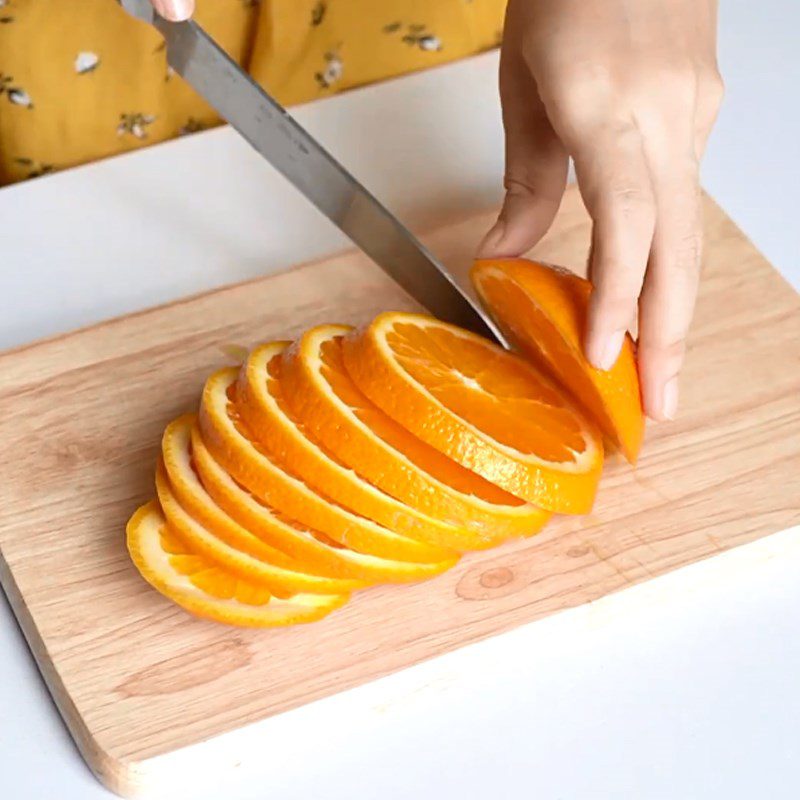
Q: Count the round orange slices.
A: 8